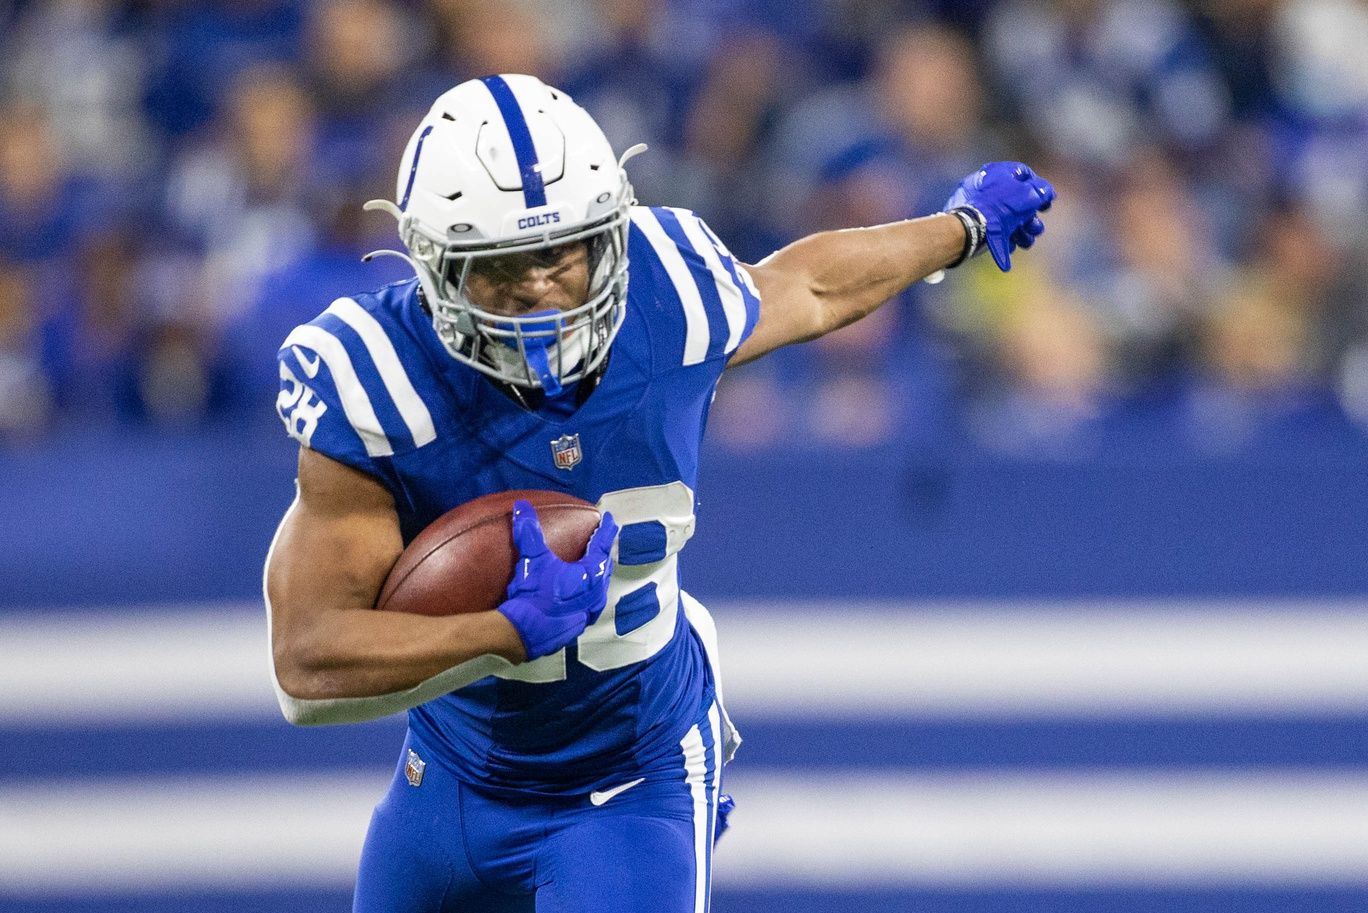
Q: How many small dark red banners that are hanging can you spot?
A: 0